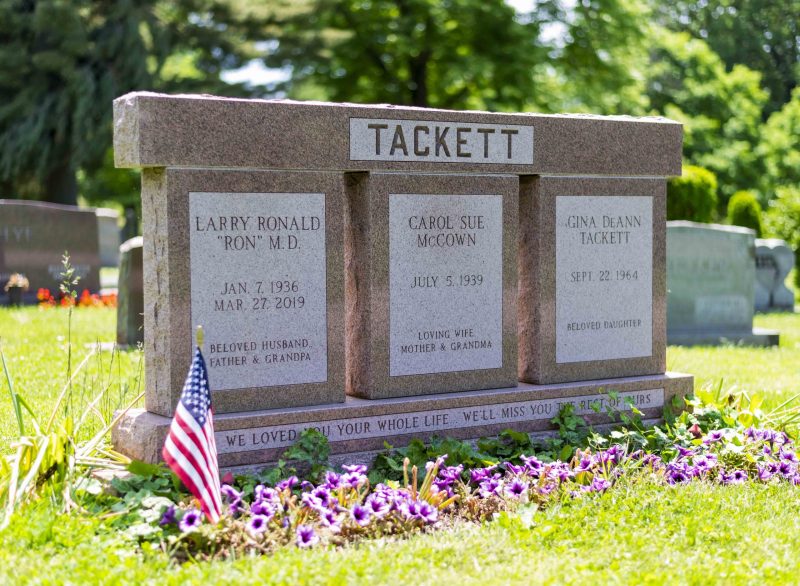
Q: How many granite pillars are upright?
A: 3